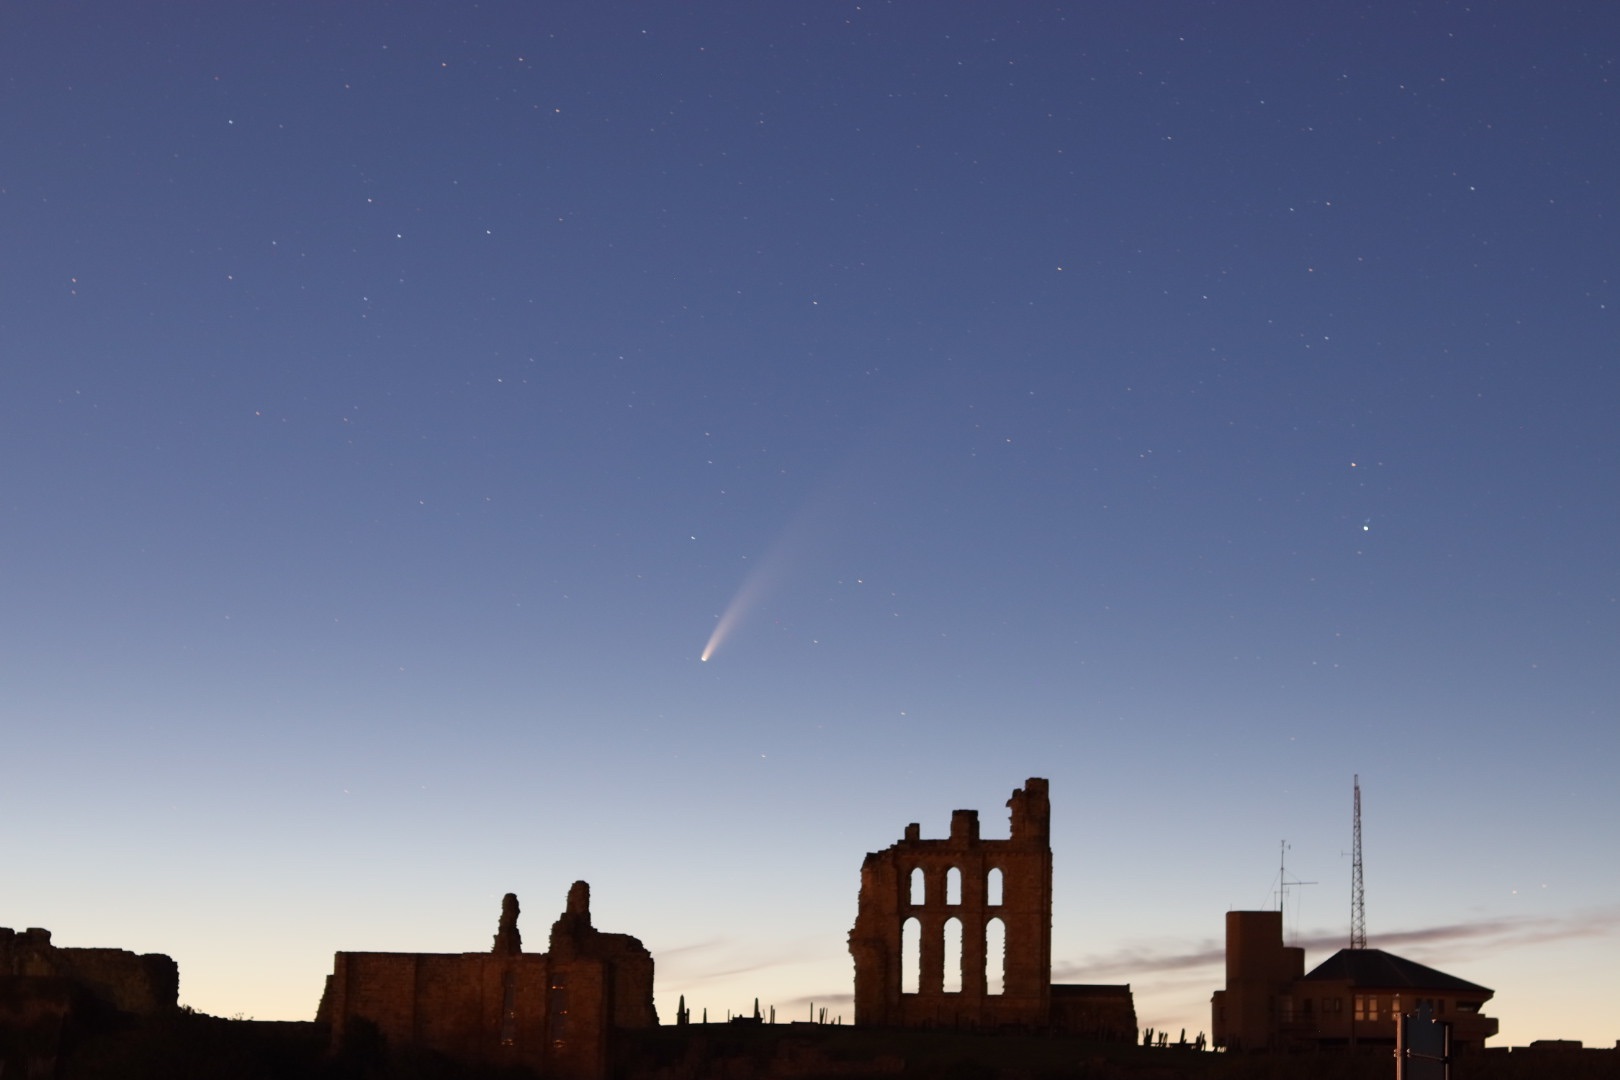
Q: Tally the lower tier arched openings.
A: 3